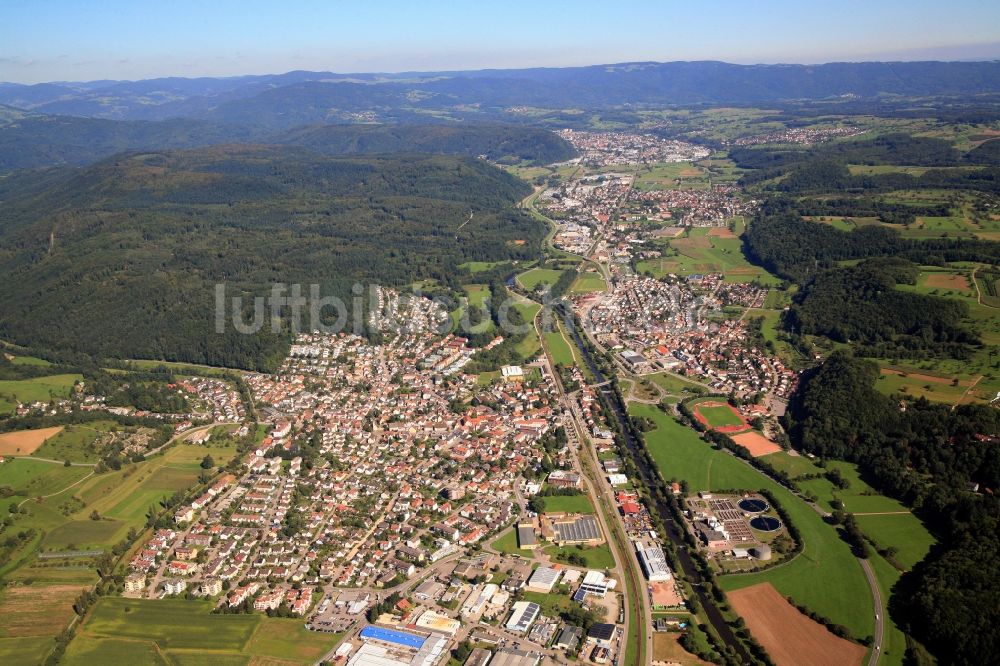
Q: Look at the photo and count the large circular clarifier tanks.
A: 2